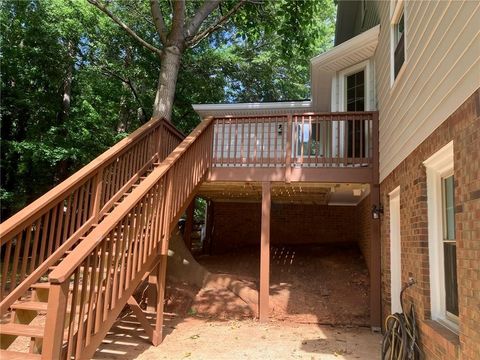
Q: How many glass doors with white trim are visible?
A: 1